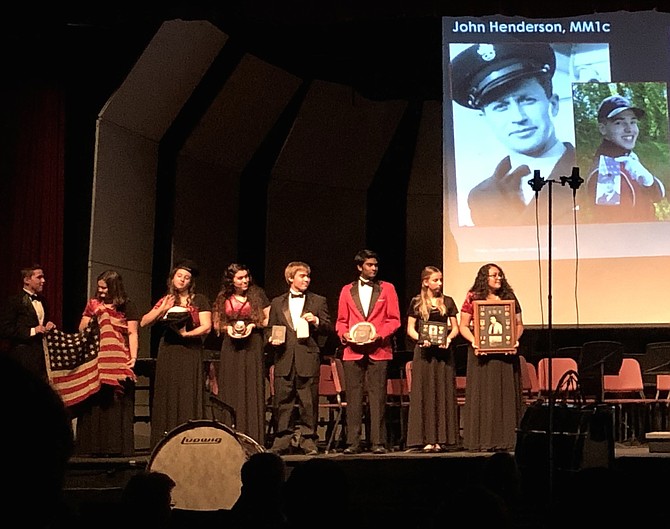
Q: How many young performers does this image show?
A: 8